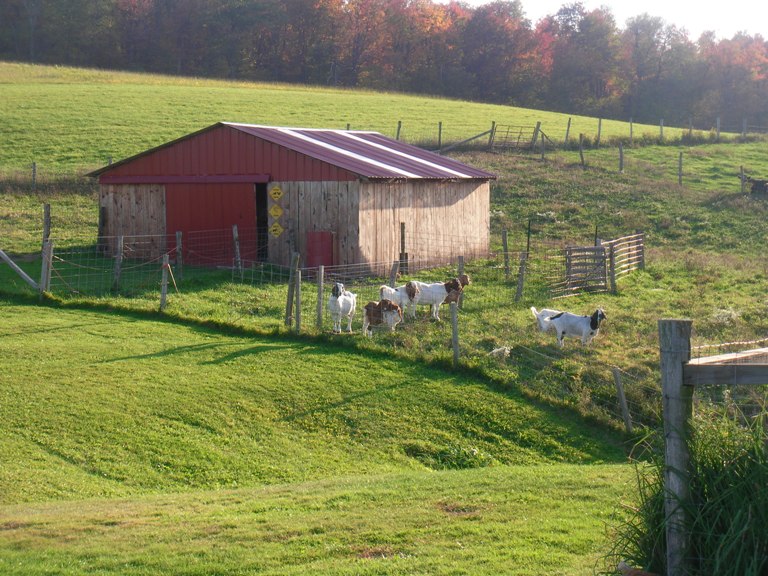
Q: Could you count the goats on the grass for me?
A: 7